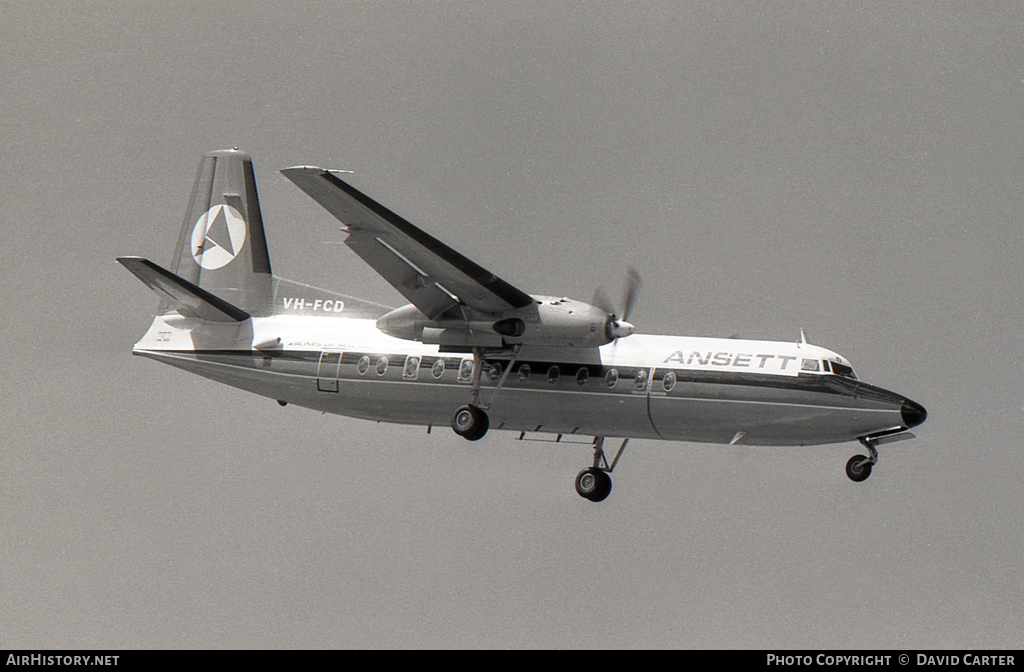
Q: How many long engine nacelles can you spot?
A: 1